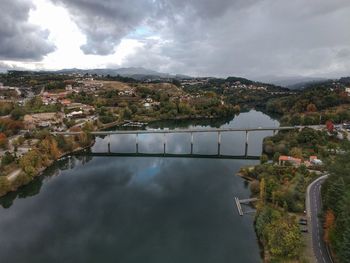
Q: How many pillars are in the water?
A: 6